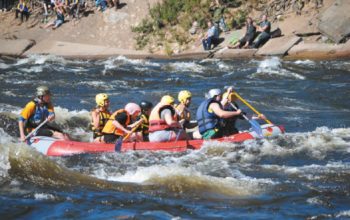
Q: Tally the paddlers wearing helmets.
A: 8